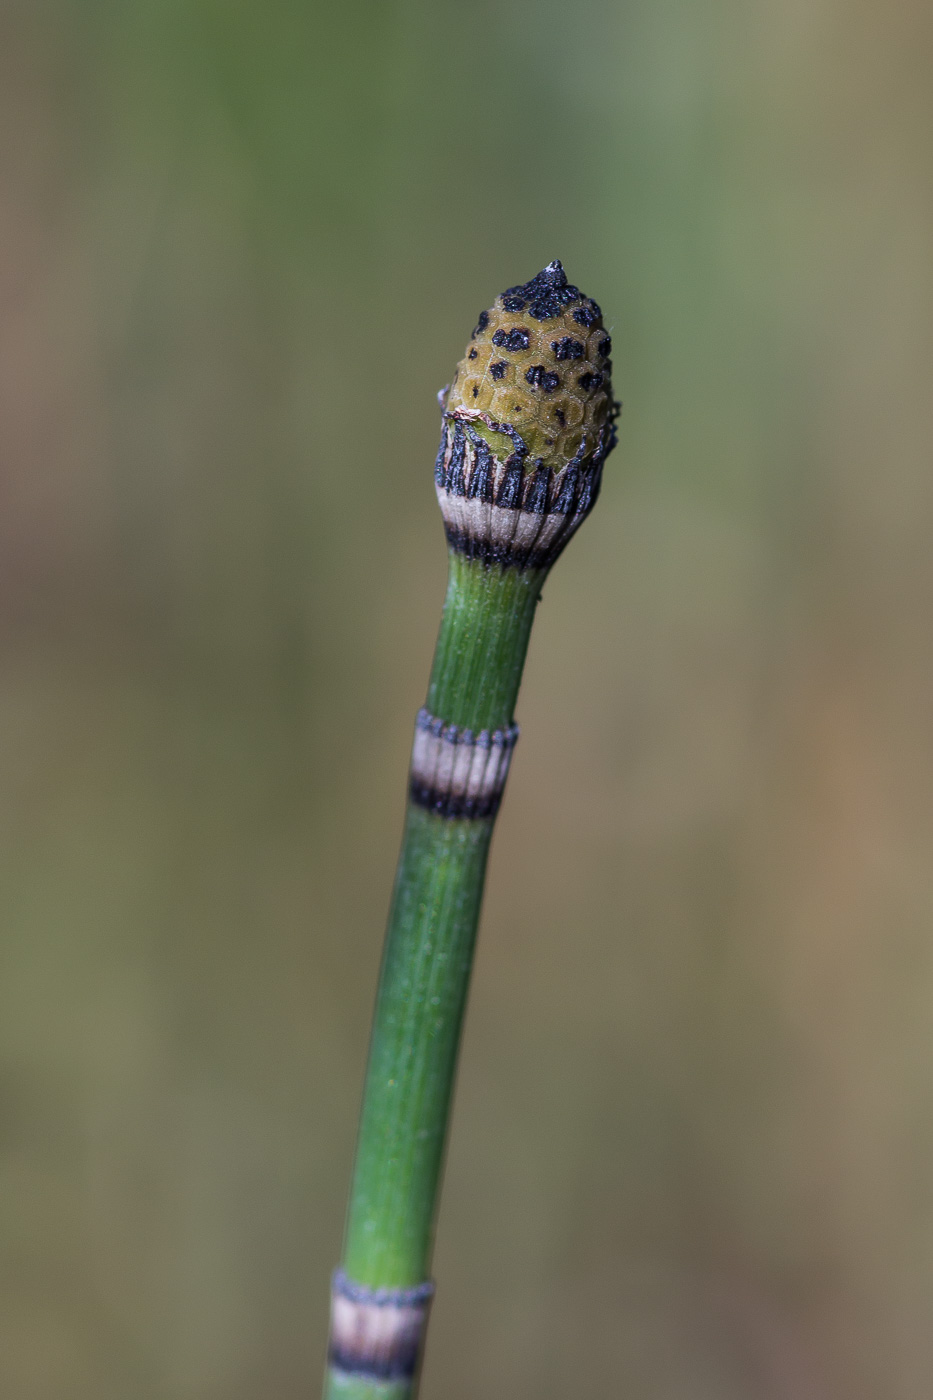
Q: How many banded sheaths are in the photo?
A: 3